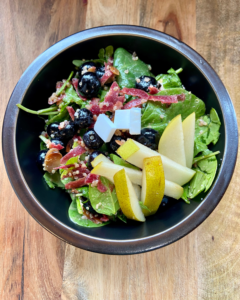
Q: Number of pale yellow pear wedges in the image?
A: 7